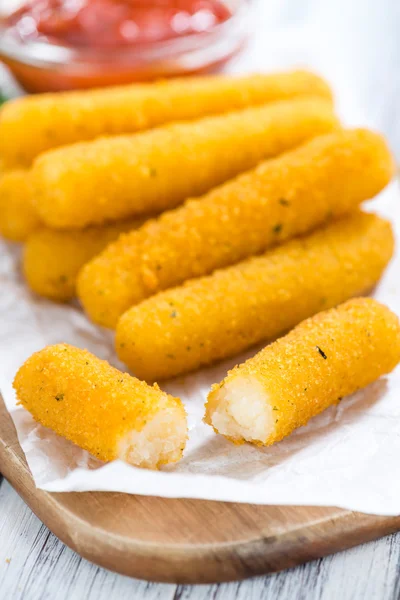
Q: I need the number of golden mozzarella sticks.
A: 8